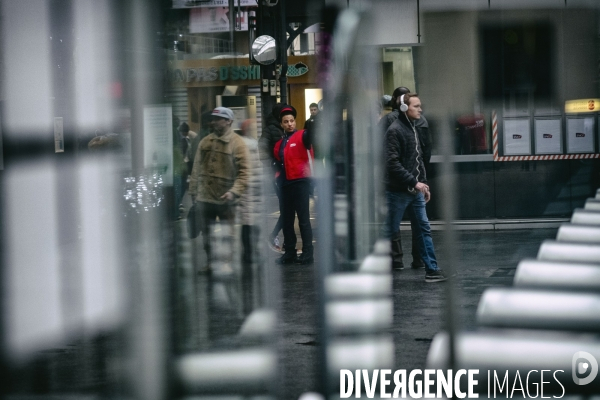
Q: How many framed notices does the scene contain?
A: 3